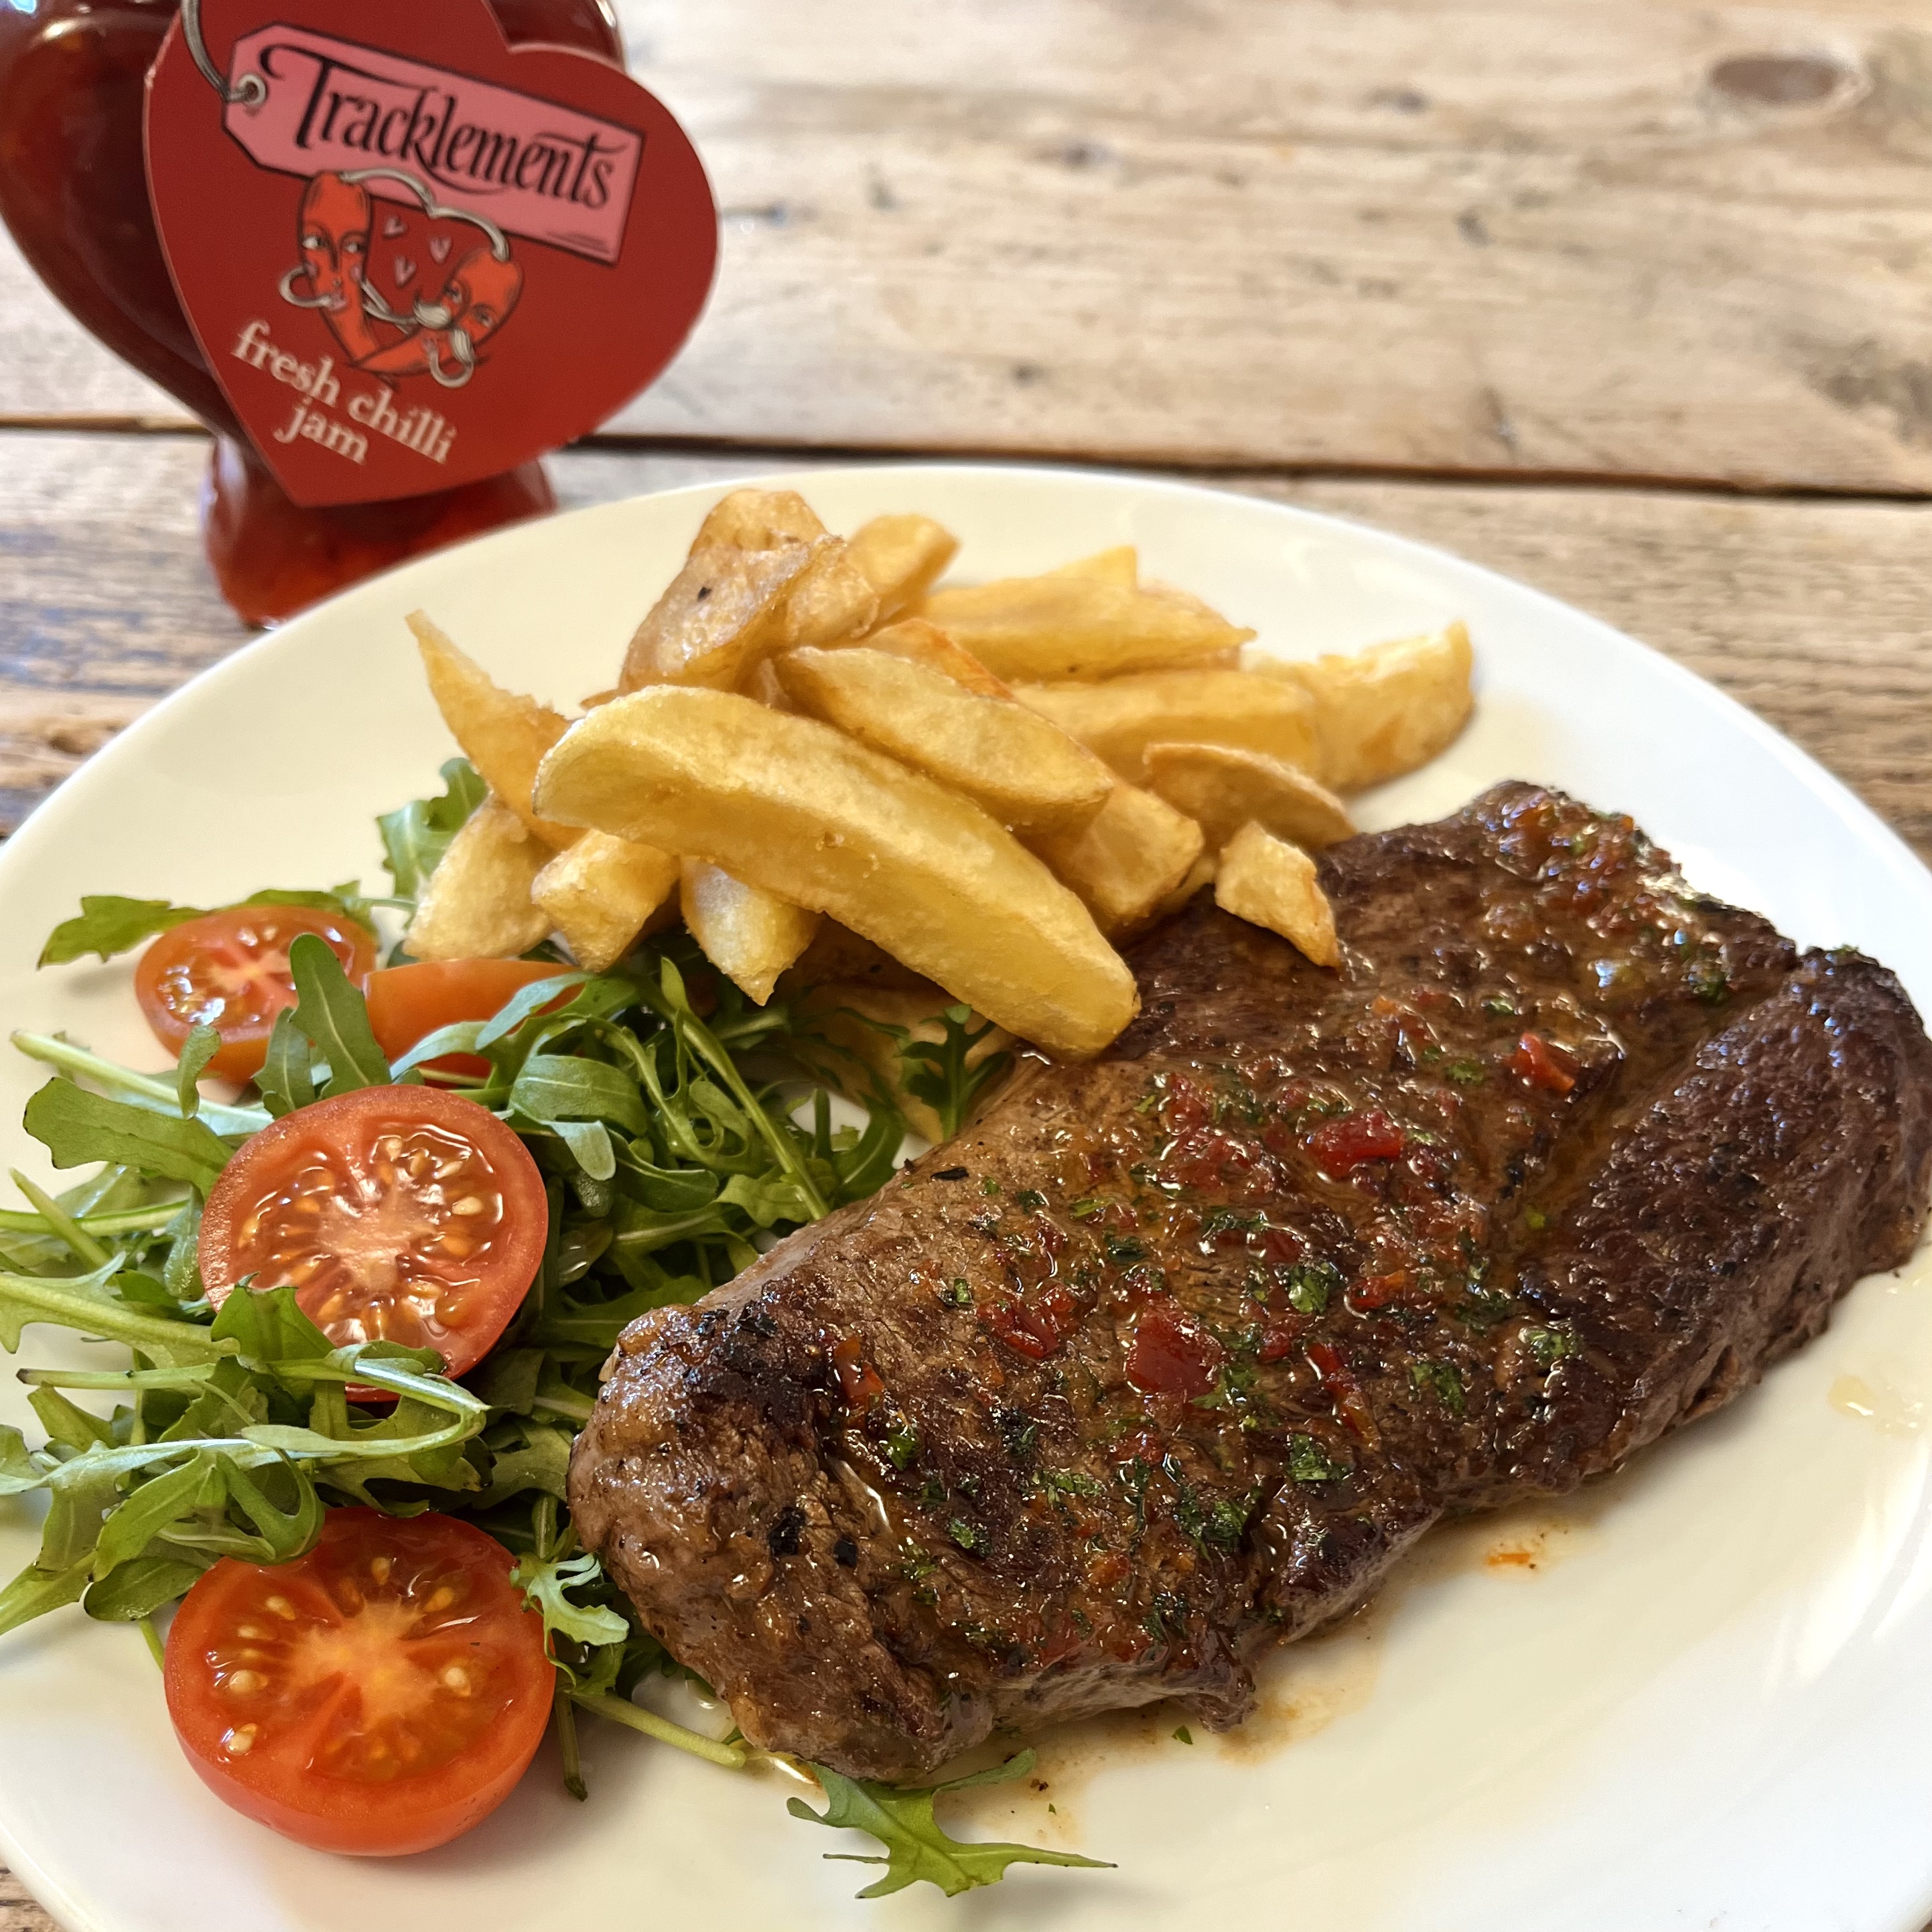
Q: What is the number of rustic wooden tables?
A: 1